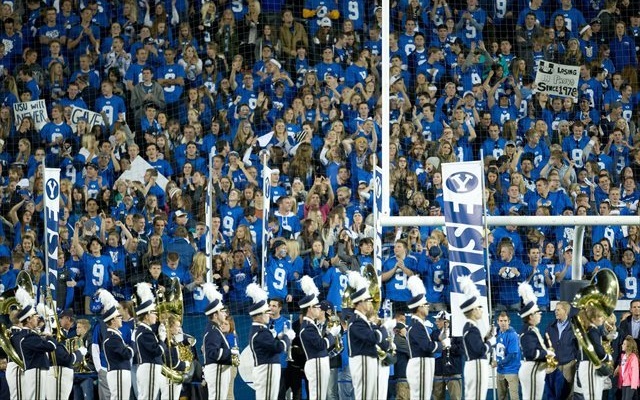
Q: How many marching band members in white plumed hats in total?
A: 10